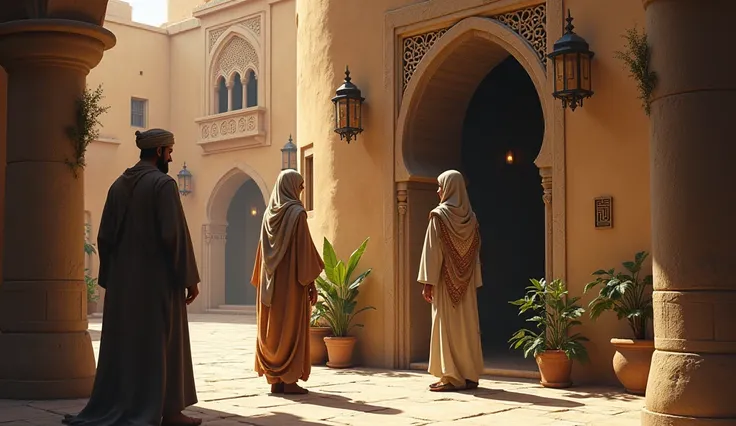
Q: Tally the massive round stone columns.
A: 2